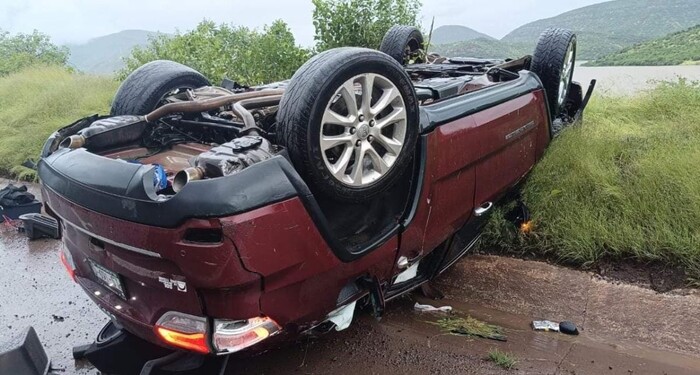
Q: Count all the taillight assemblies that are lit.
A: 2